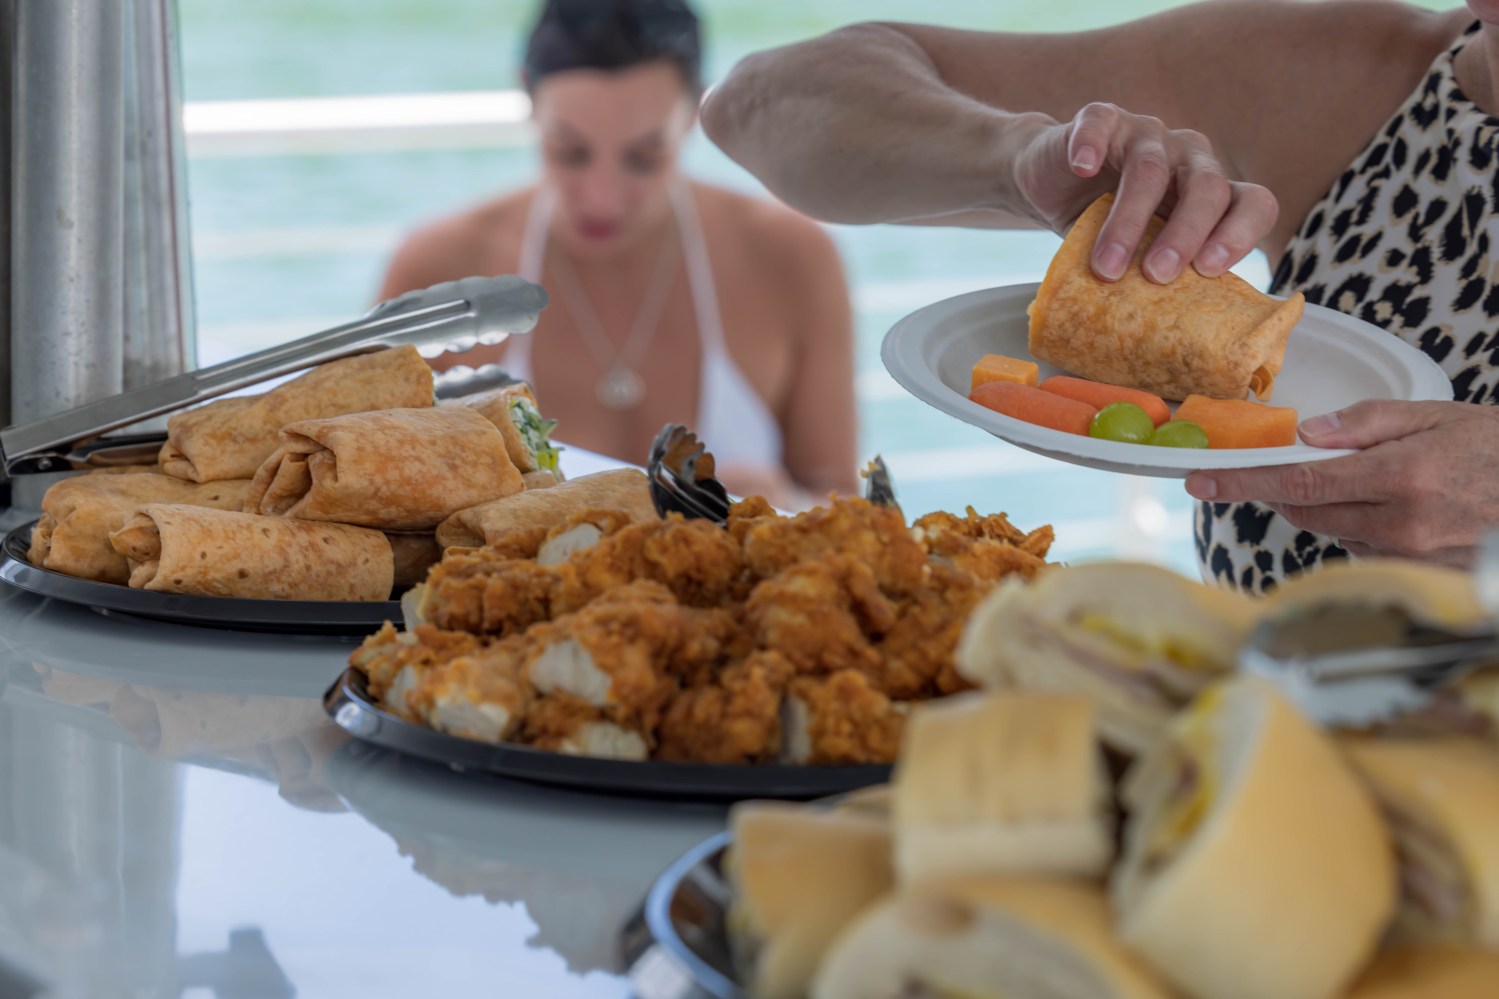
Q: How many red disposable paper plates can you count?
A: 0